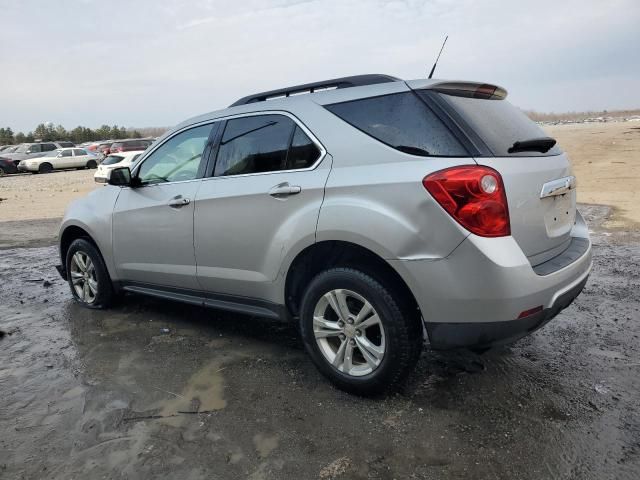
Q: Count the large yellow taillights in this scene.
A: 0